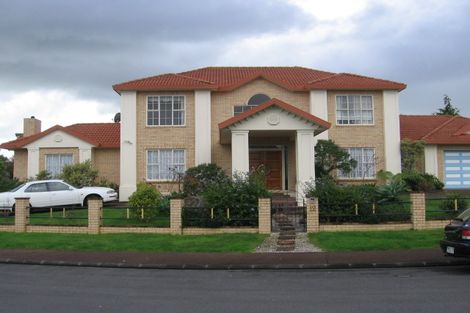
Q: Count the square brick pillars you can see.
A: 6